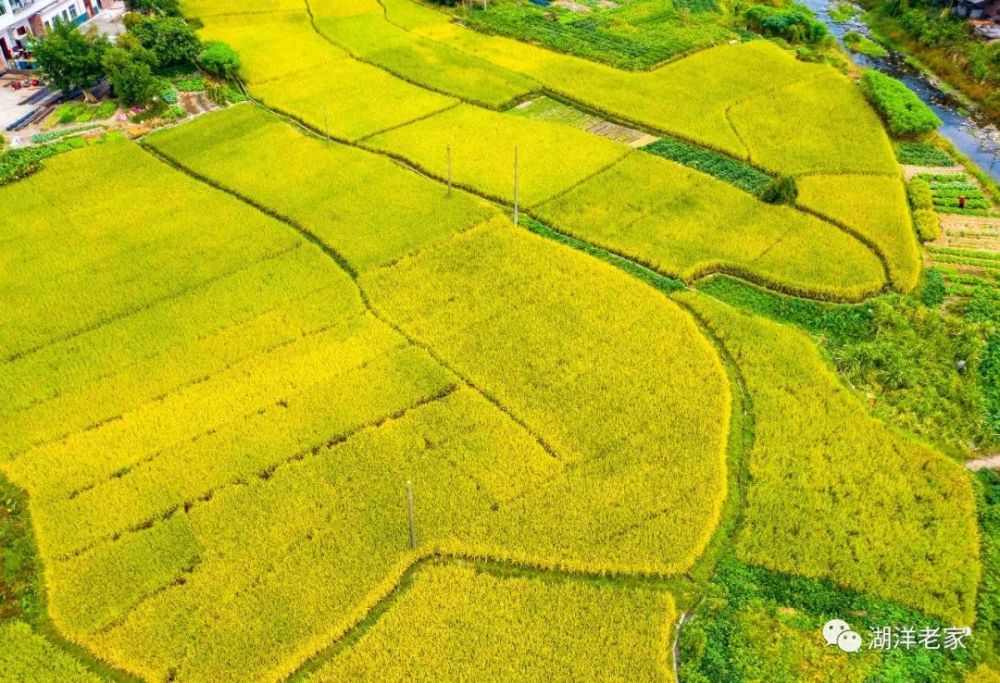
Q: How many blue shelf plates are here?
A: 0